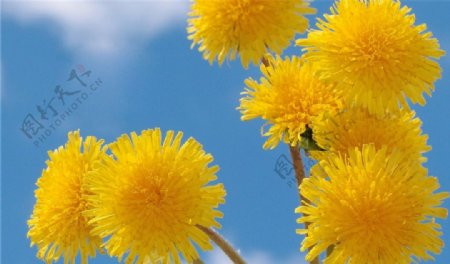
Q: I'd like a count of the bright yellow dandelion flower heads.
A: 7